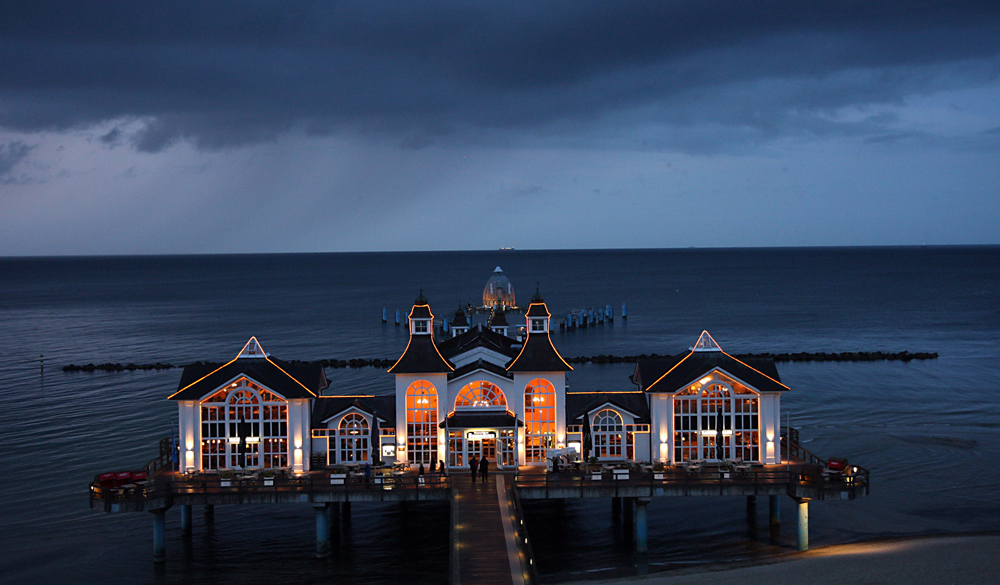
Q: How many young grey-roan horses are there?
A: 0